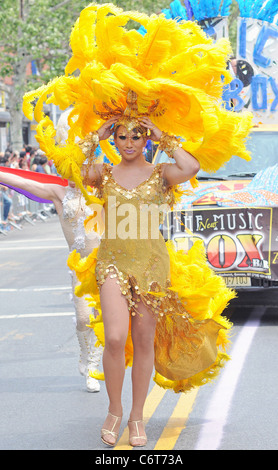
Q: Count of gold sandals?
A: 2